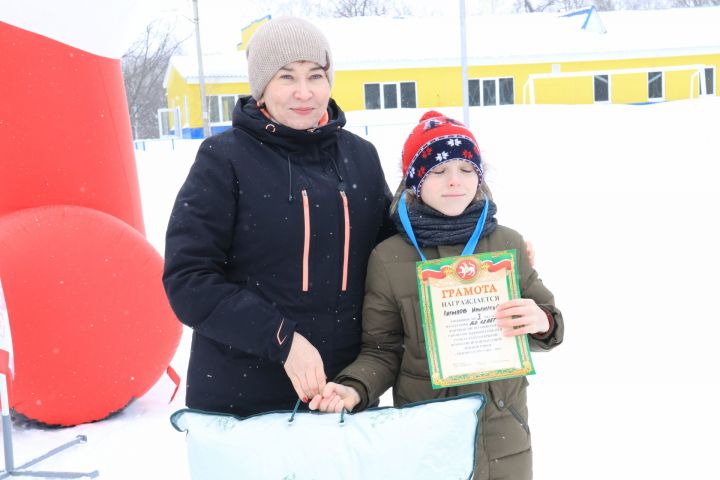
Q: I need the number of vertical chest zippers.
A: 2